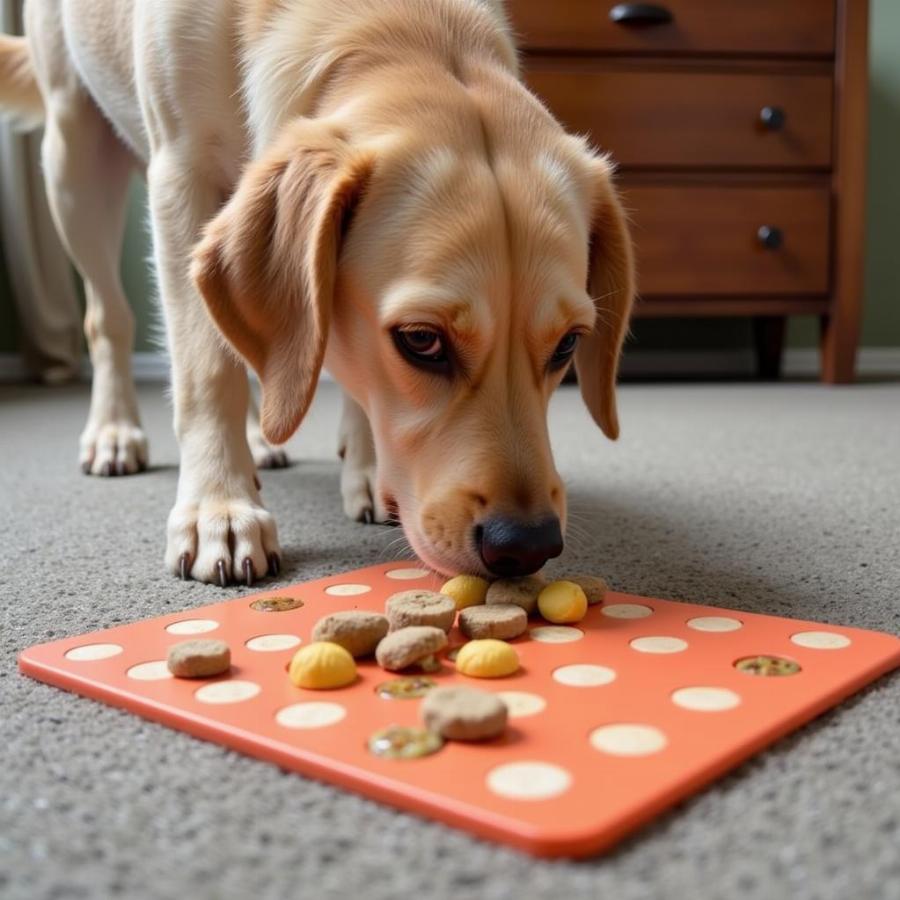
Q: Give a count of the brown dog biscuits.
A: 8